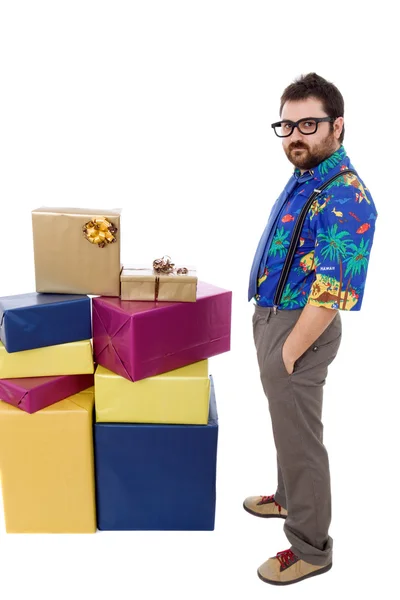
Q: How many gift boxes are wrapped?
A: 9